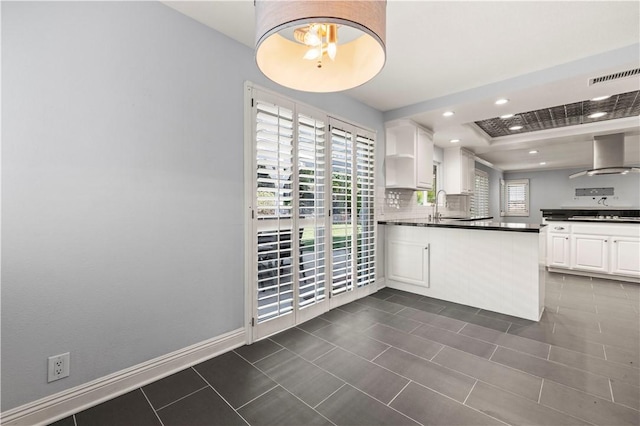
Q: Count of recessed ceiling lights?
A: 9